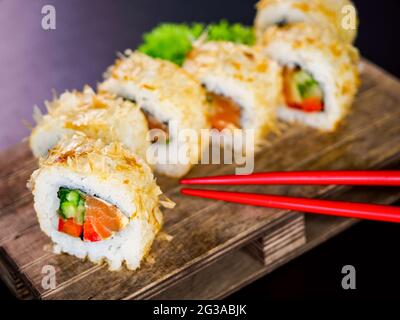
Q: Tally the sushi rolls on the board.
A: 6